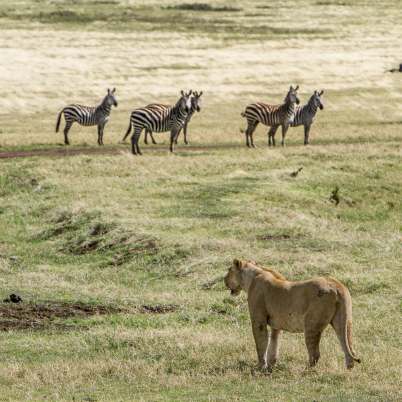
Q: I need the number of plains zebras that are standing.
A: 5